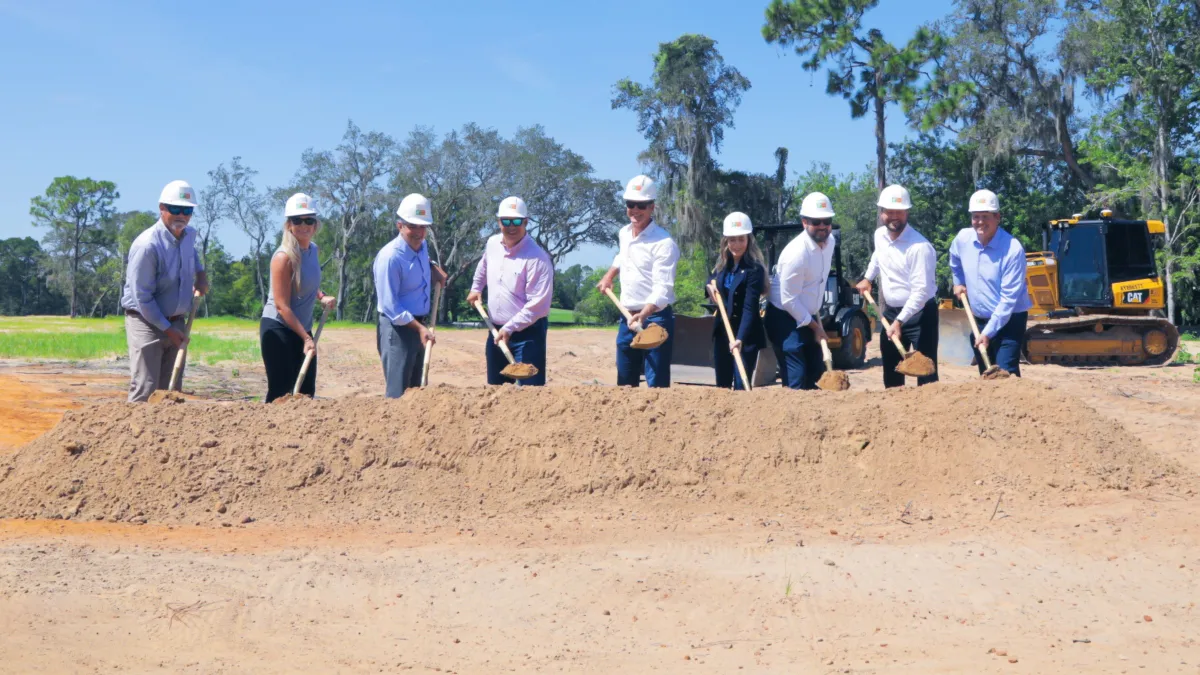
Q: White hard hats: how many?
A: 9